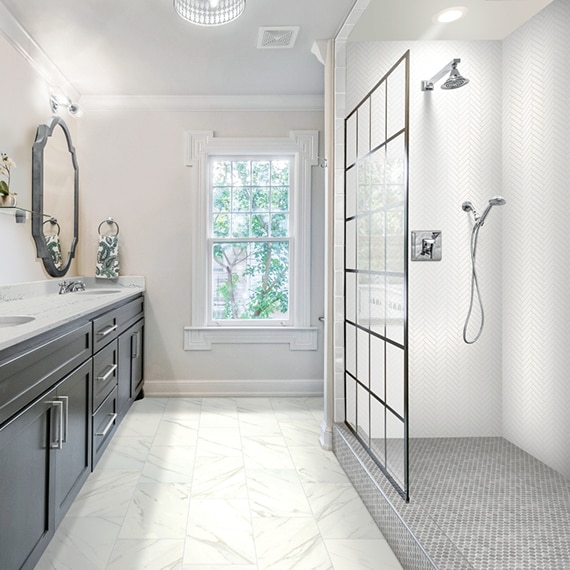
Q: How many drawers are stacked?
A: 3